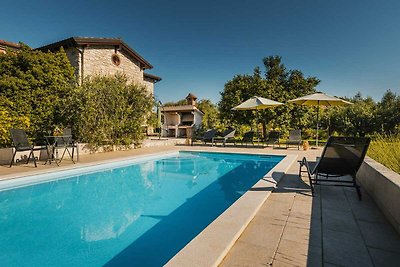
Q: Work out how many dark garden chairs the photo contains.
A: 8